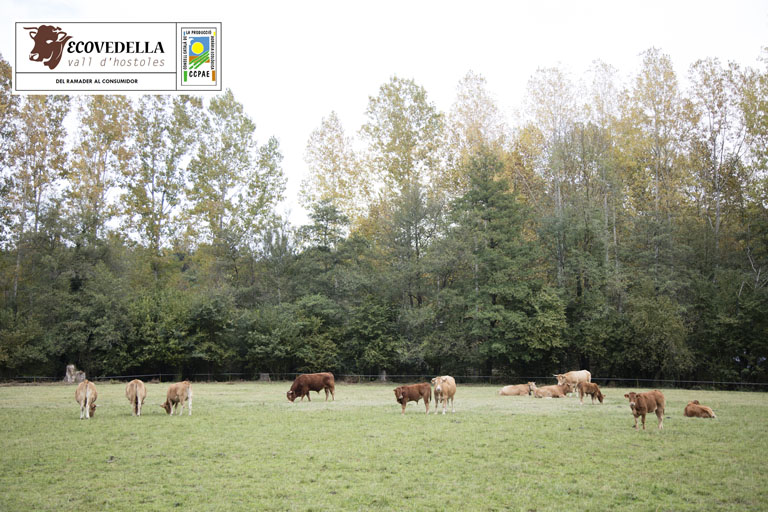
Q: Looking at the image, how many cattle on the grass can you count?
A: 12